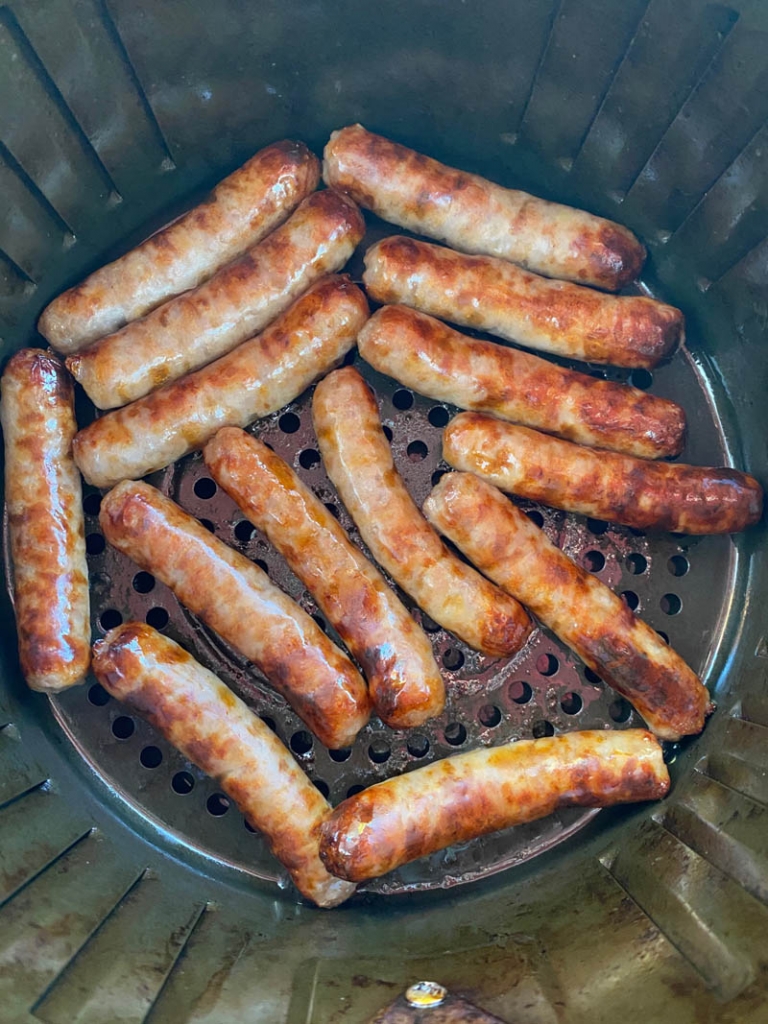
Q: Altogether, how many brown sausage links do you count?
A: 14